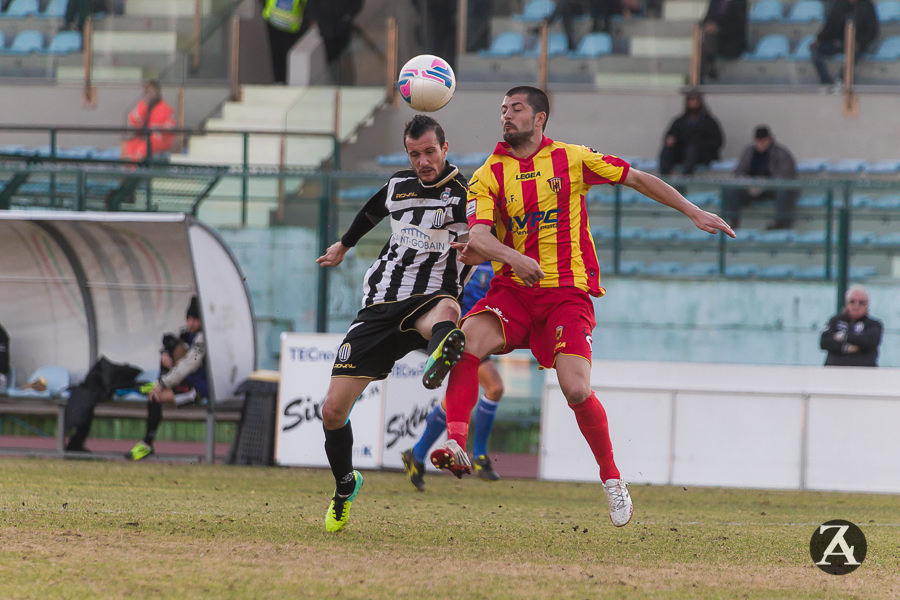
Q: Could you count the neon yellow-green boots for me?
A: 4